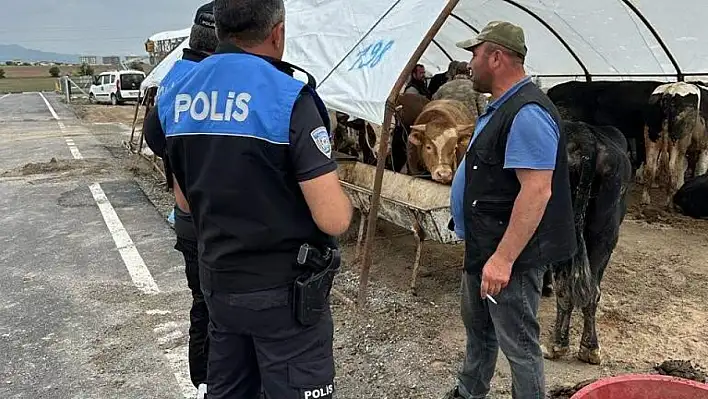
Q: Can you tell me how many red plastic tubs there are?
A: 1